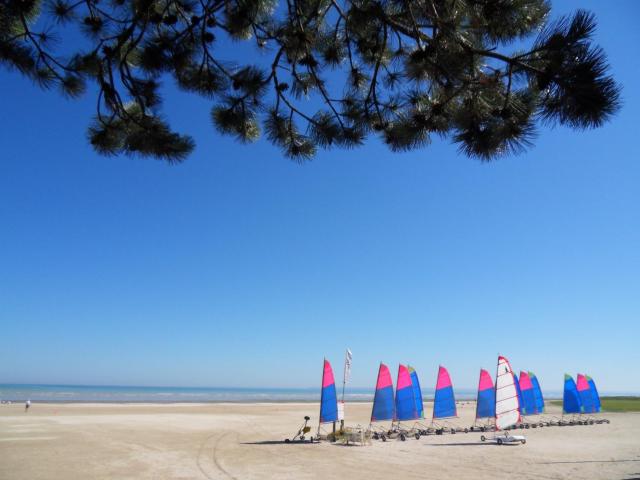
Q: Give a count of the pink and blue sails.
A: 7